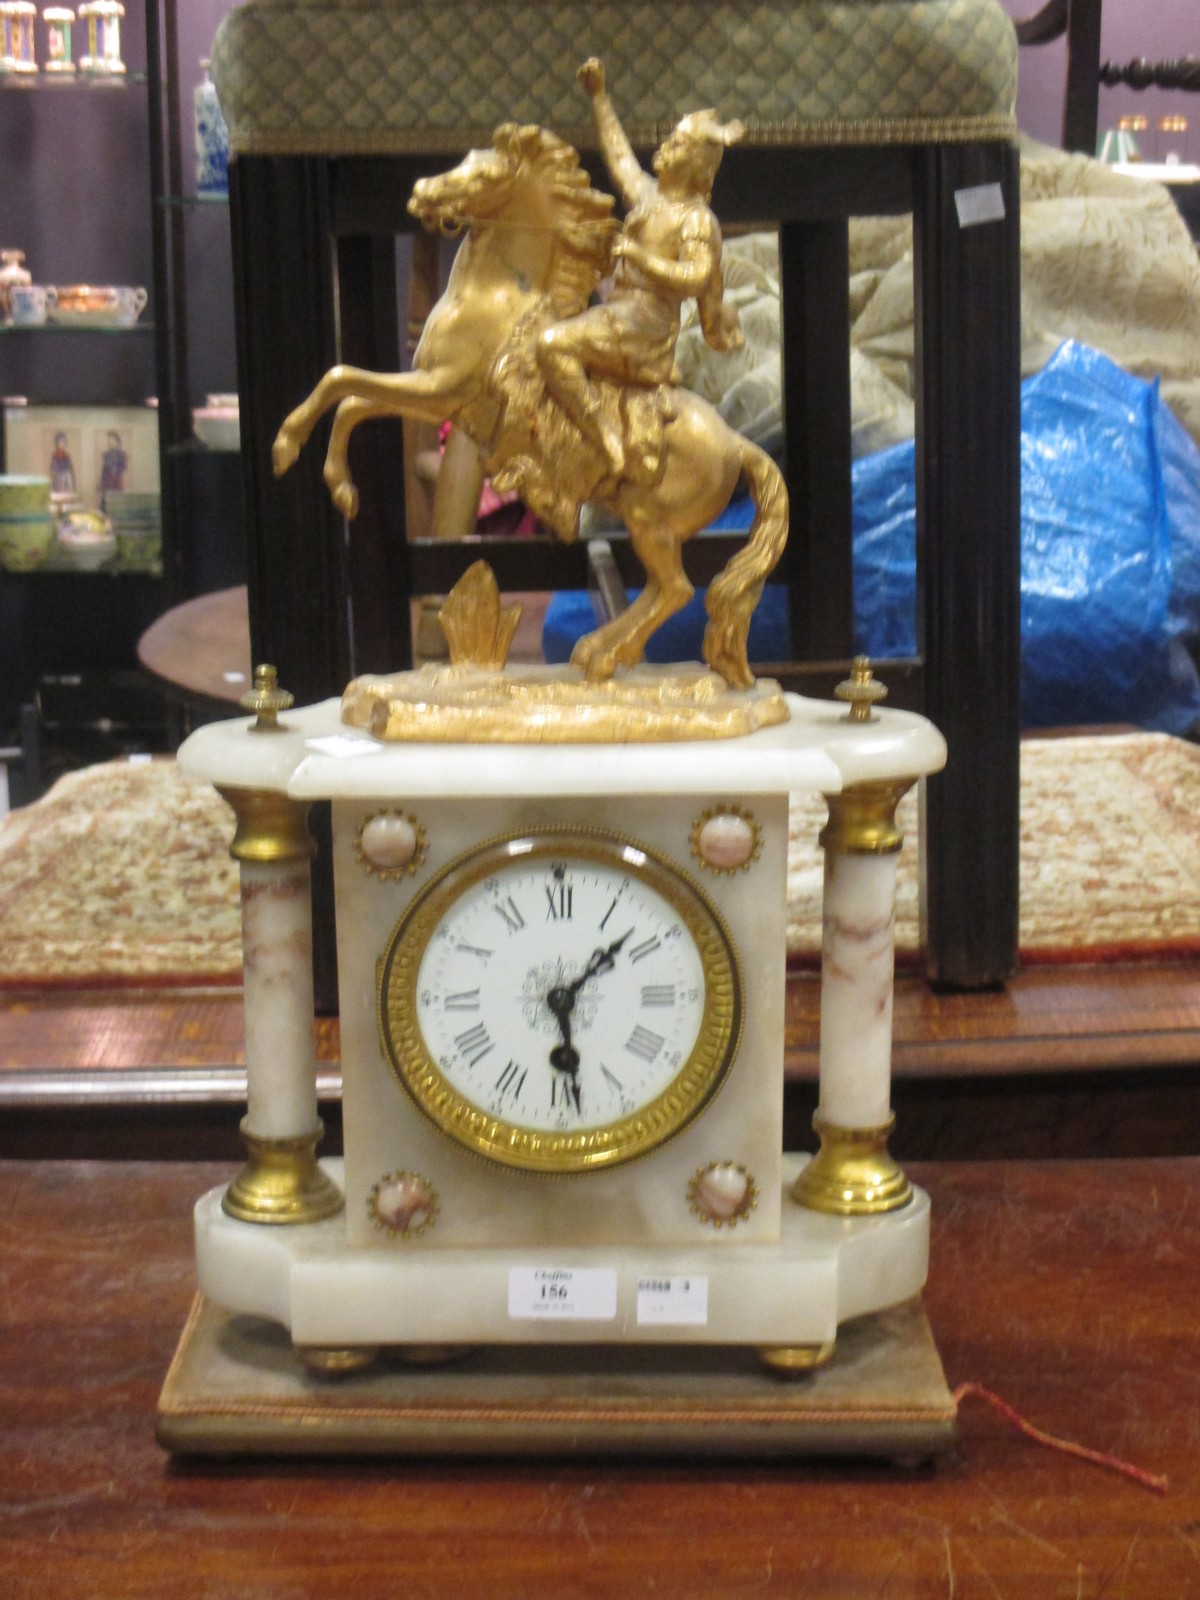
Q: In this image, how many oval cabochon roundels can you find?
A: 4